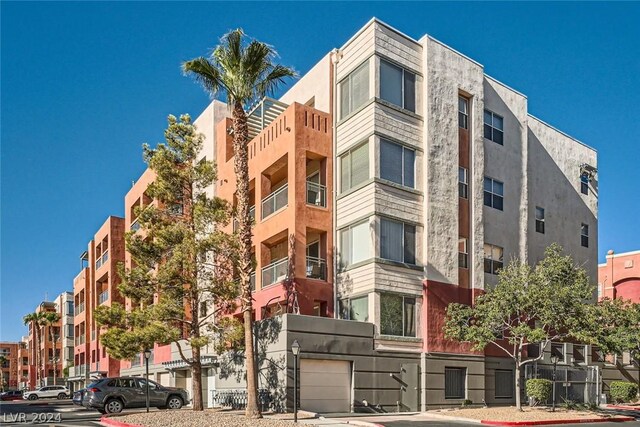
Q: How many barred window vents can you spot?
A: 2